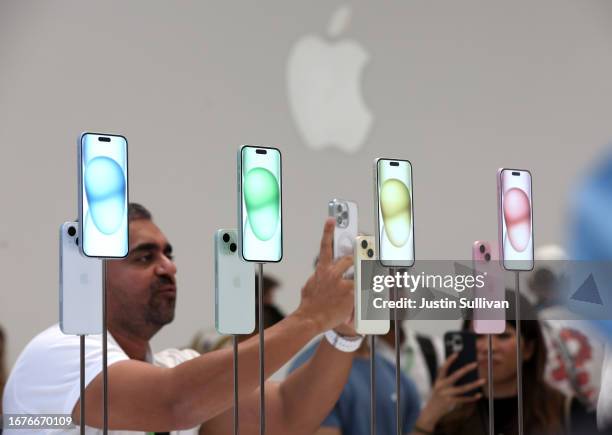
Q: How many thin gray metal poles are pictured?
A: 8